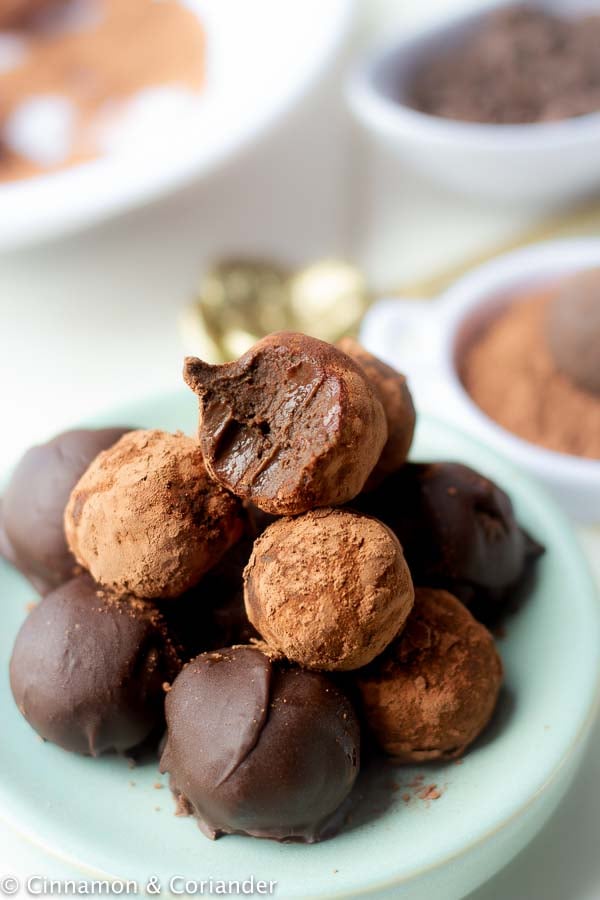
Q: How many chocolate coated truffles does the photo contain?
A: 4